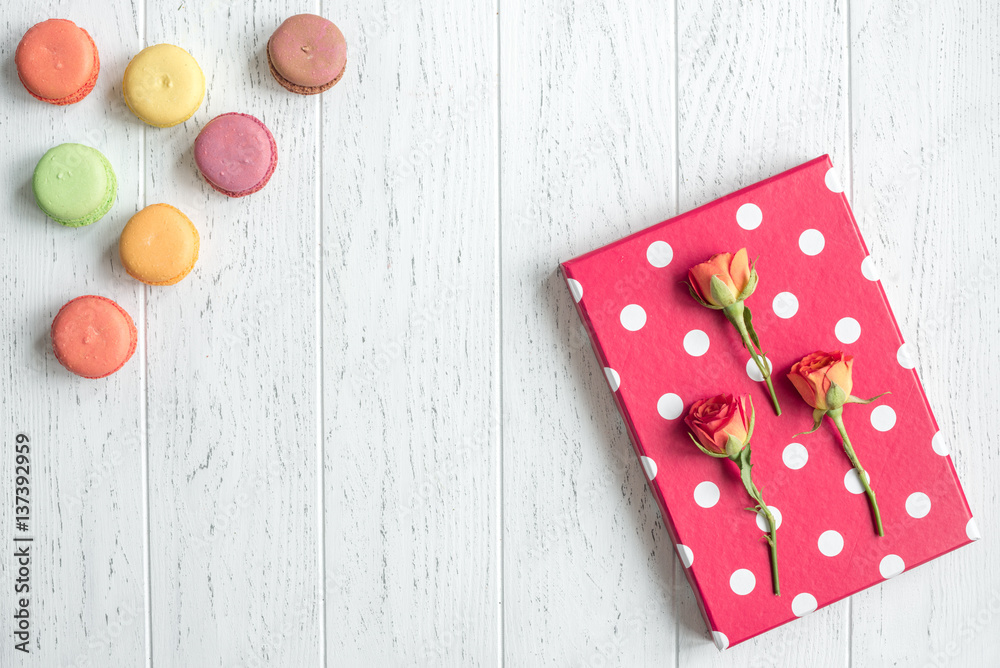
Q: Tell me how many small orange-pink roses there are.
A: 3